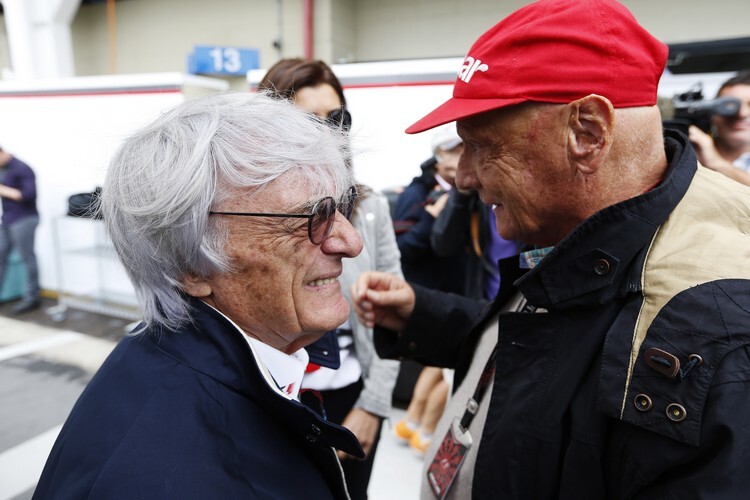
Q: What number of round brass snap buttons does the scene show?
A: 3